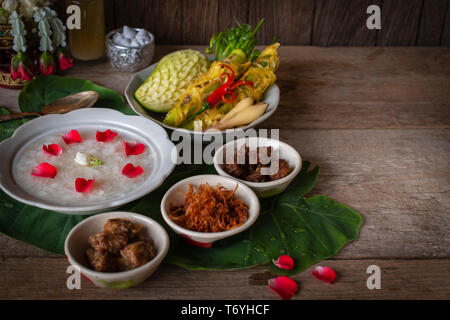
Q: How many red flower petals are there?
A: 10